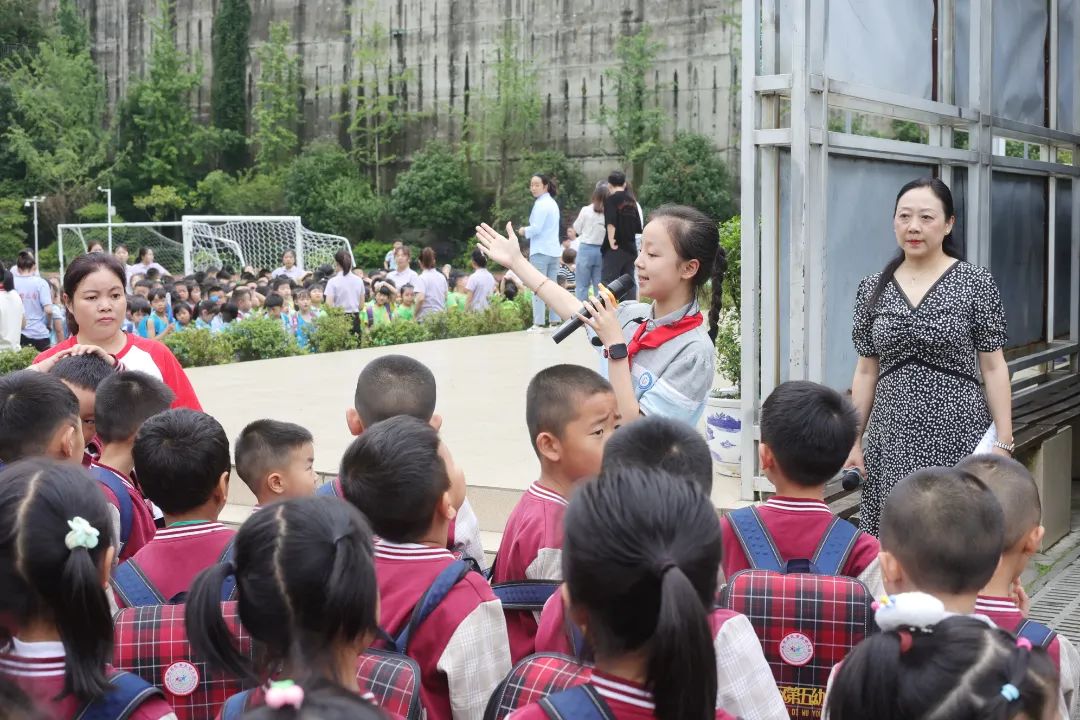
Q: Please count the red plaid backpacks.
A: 4